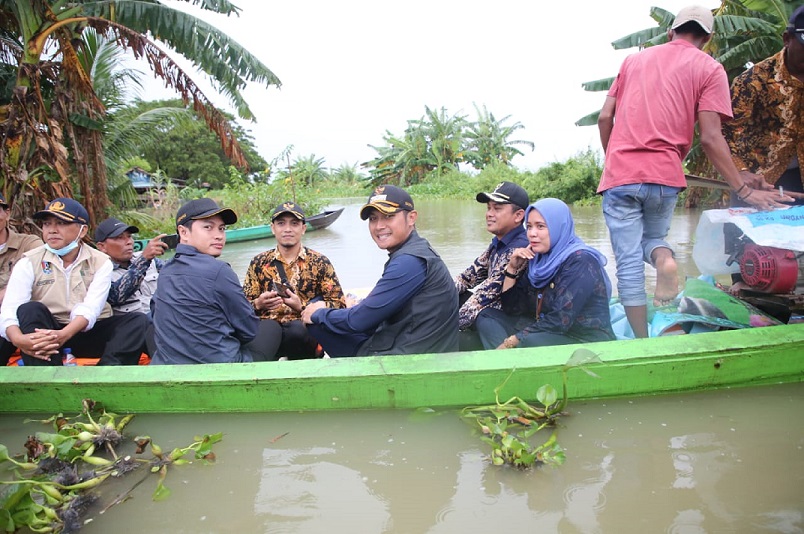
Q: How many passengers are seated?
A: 8